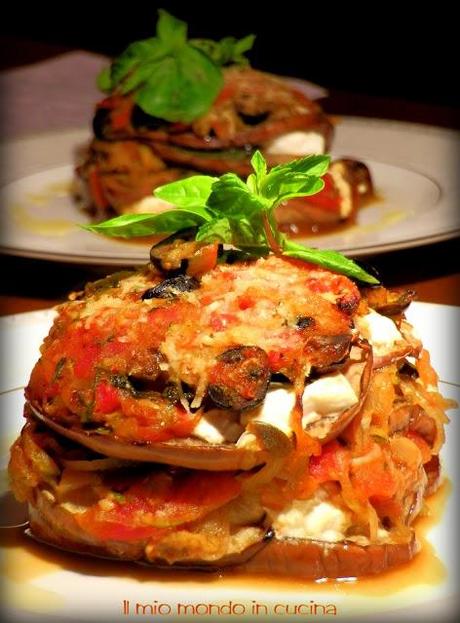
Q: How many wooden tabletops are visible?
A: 1